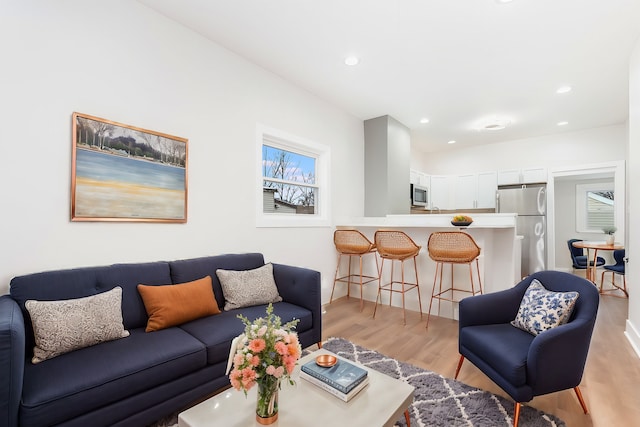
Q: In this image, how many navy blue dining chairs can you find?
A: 2